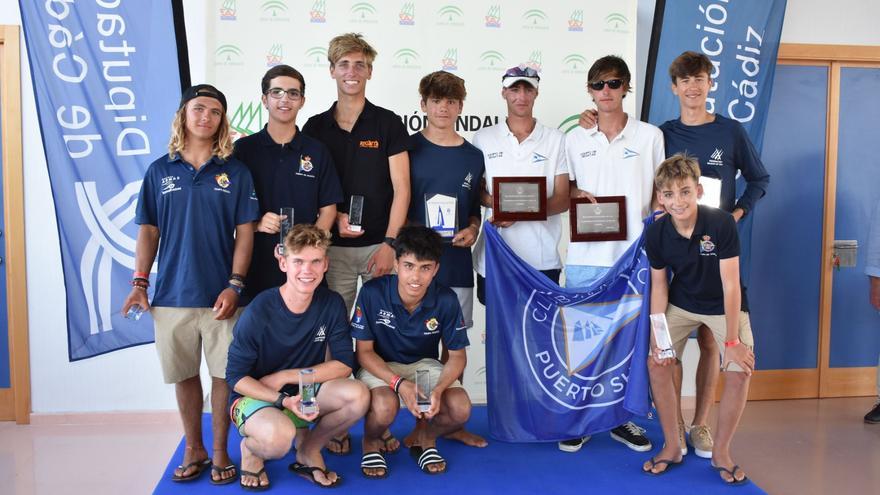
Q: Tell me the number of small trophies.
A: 6